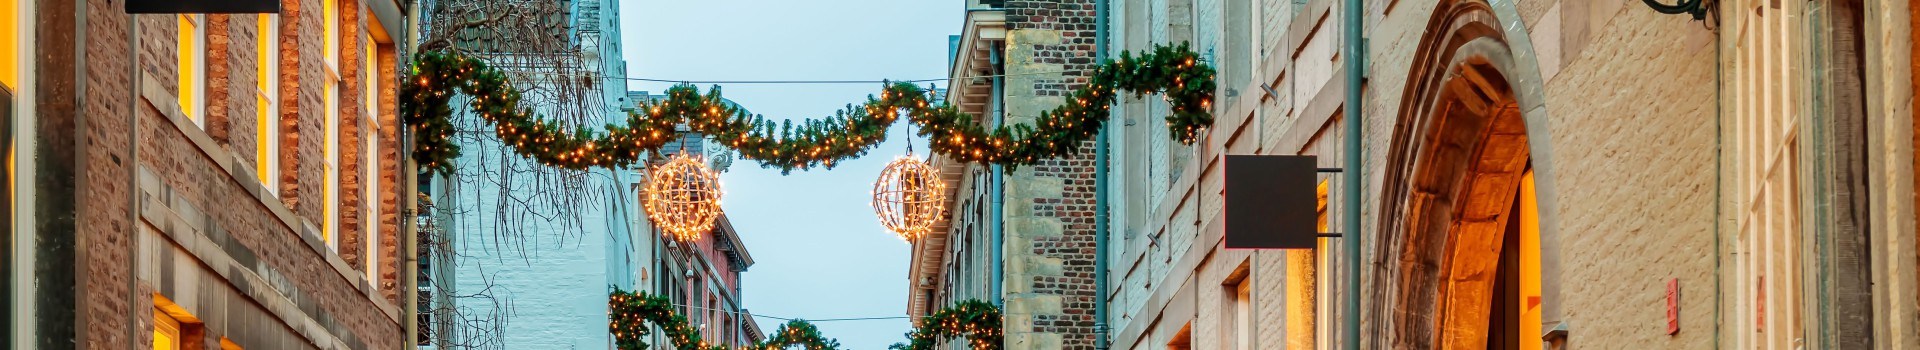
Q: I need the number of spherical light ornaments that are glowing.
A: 2